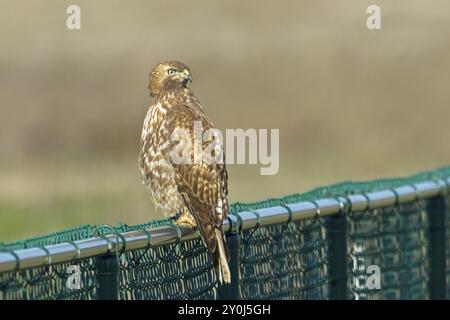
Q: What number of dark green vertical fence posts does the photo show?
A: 4